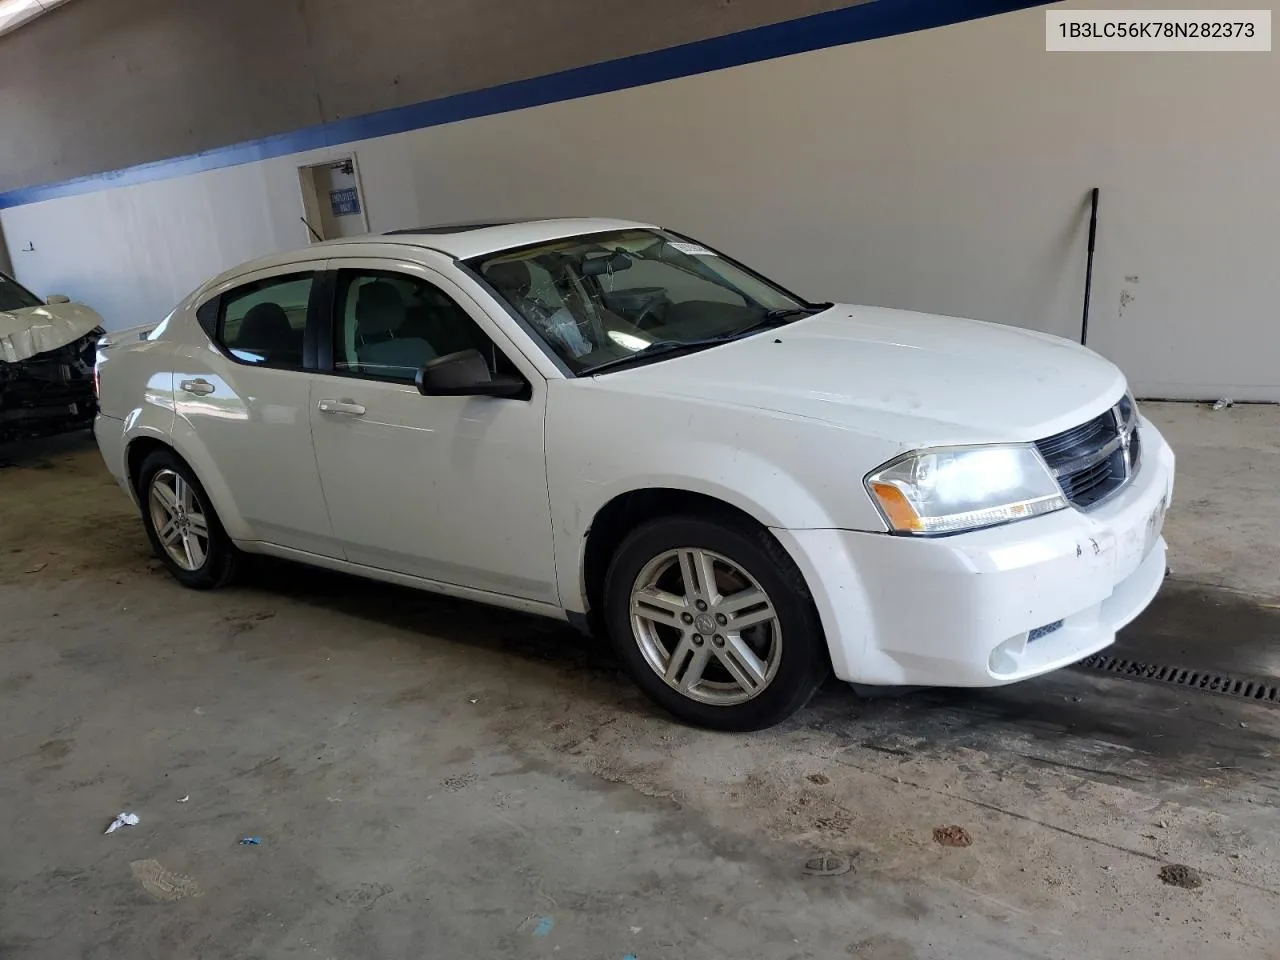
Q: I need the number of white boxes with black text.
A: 1